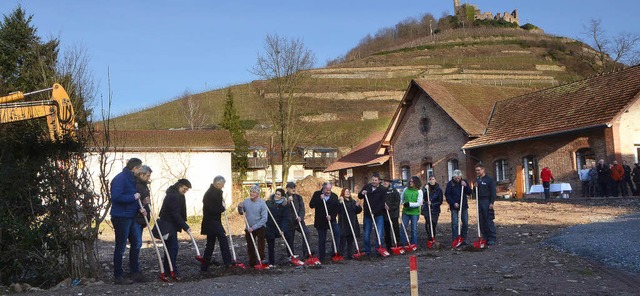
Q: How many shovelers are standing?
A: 15